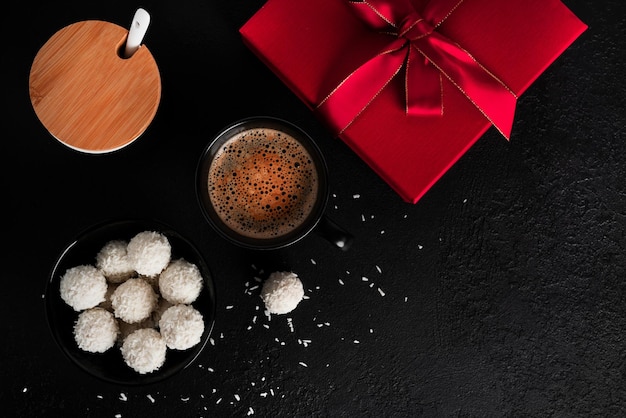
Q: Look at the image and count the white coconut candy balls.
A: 9